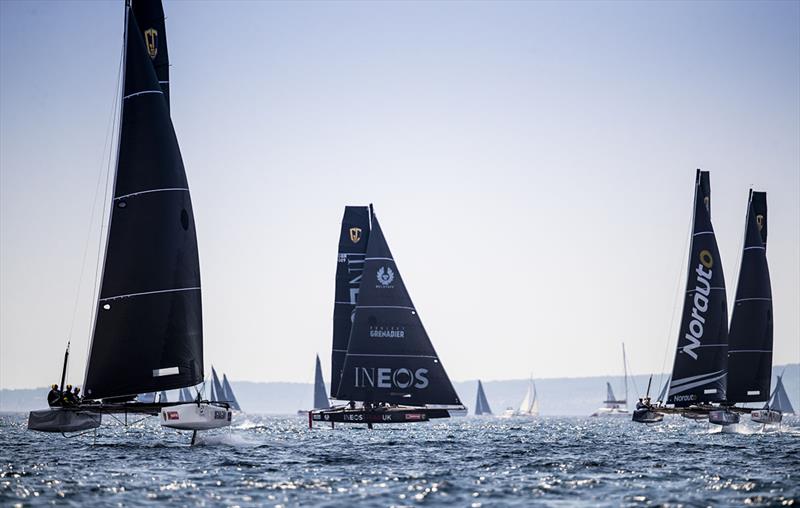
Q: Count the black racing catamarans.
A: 4